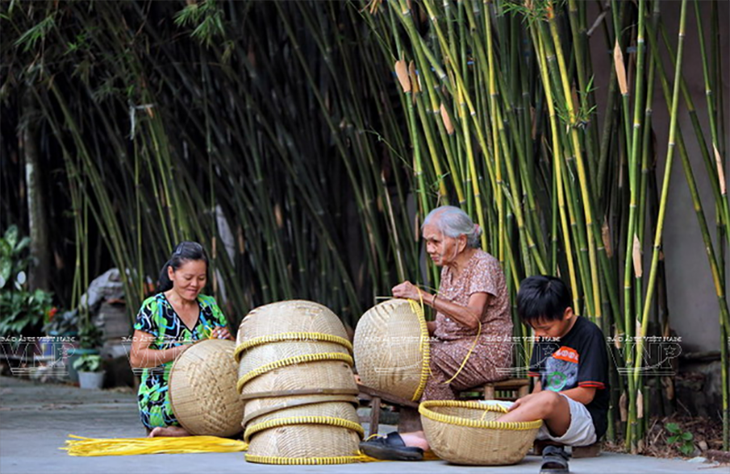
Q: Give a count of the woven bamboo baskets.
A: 9